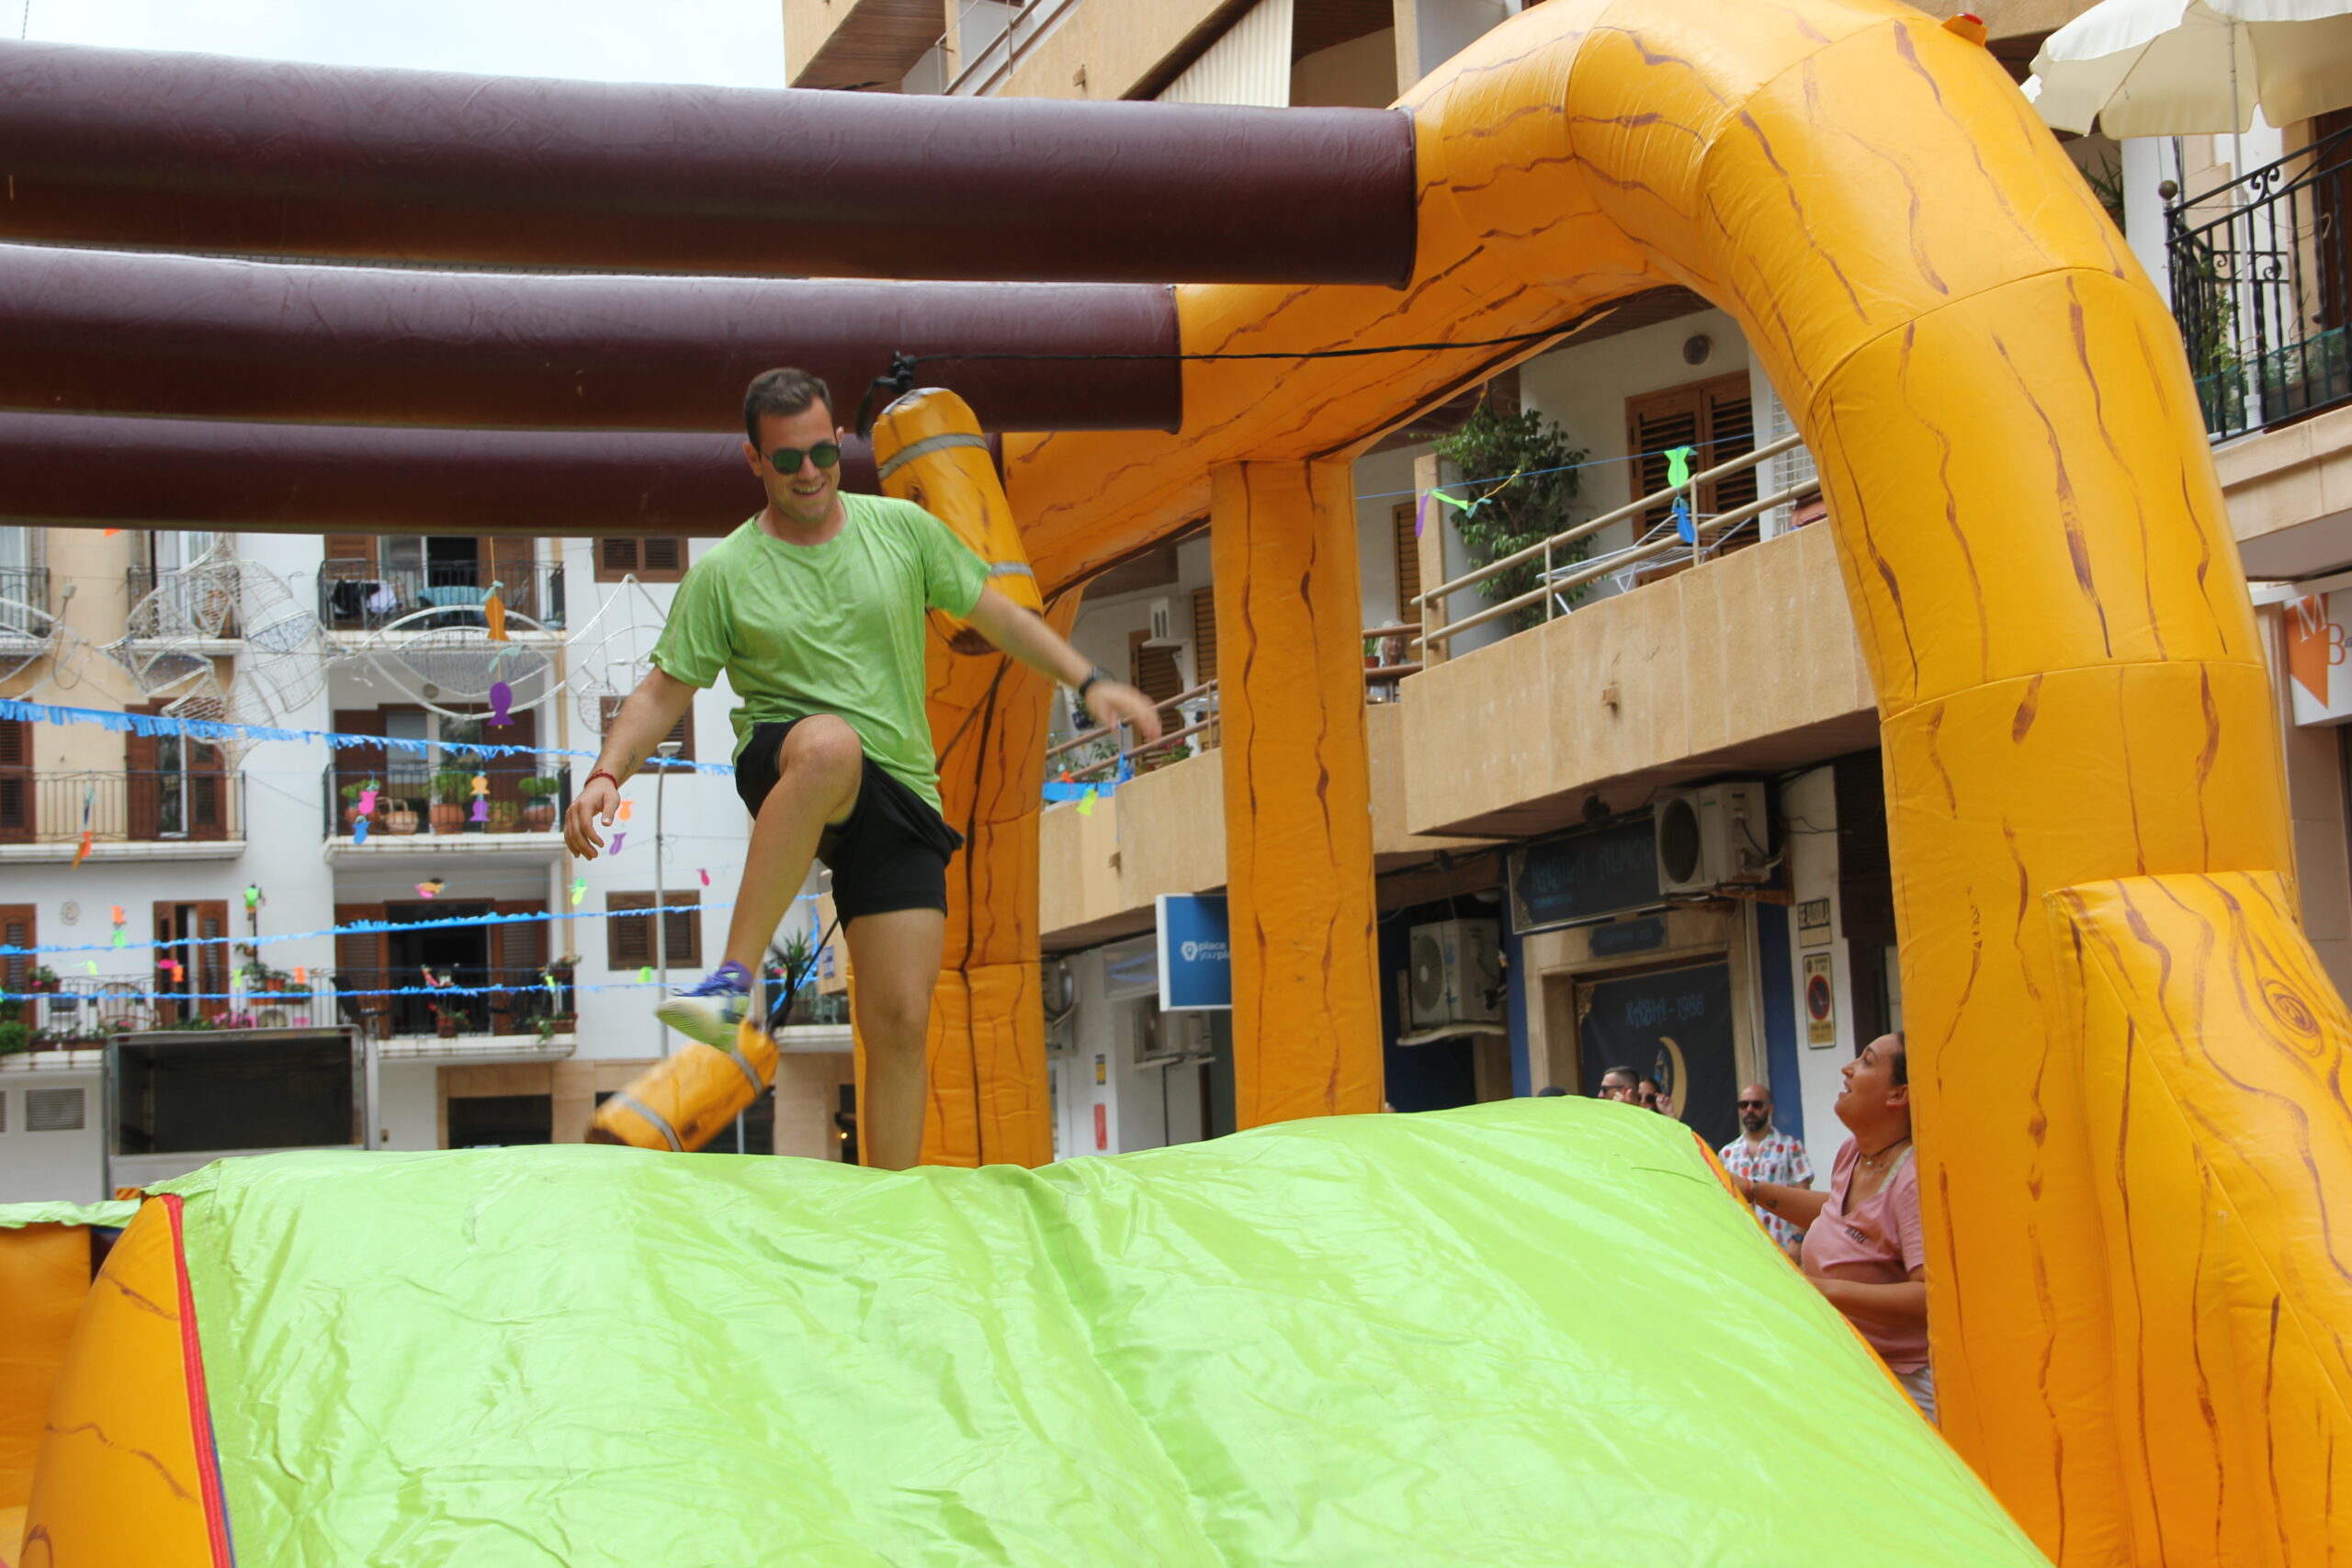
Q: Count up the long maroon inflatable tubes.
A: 3